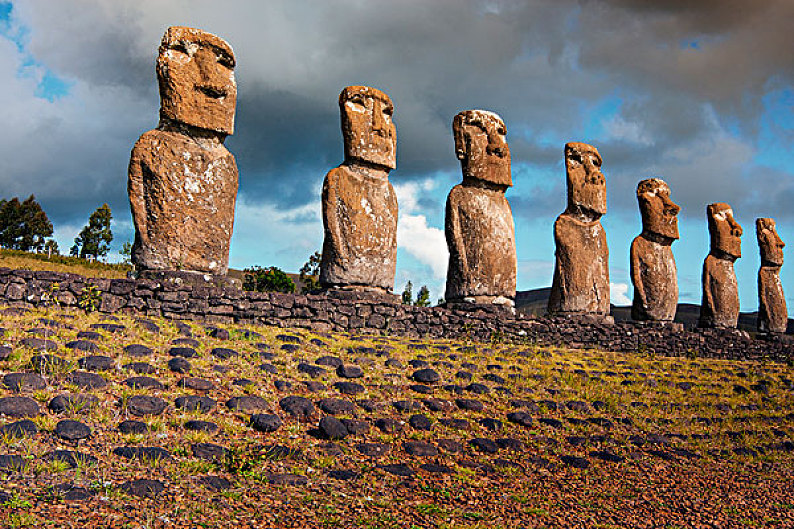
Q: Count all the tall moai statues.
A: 7